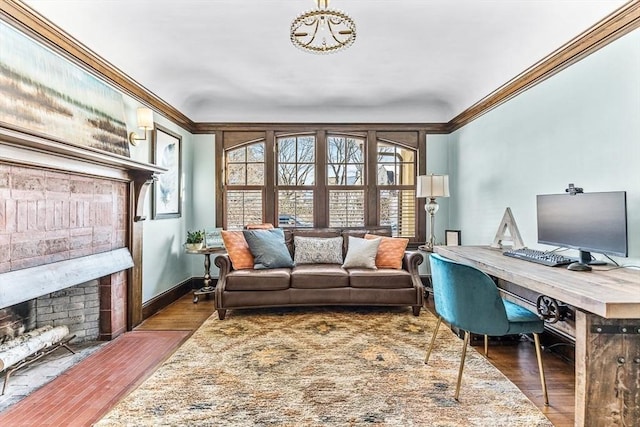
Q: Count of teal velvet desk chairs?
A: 1